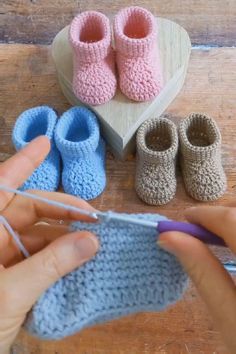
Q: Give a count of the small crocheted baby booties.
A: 6